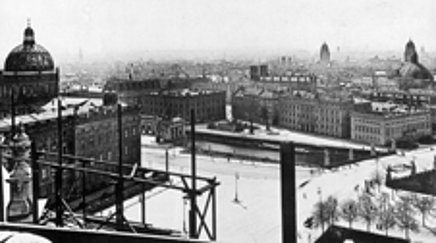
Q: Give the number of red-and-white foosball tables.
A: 0